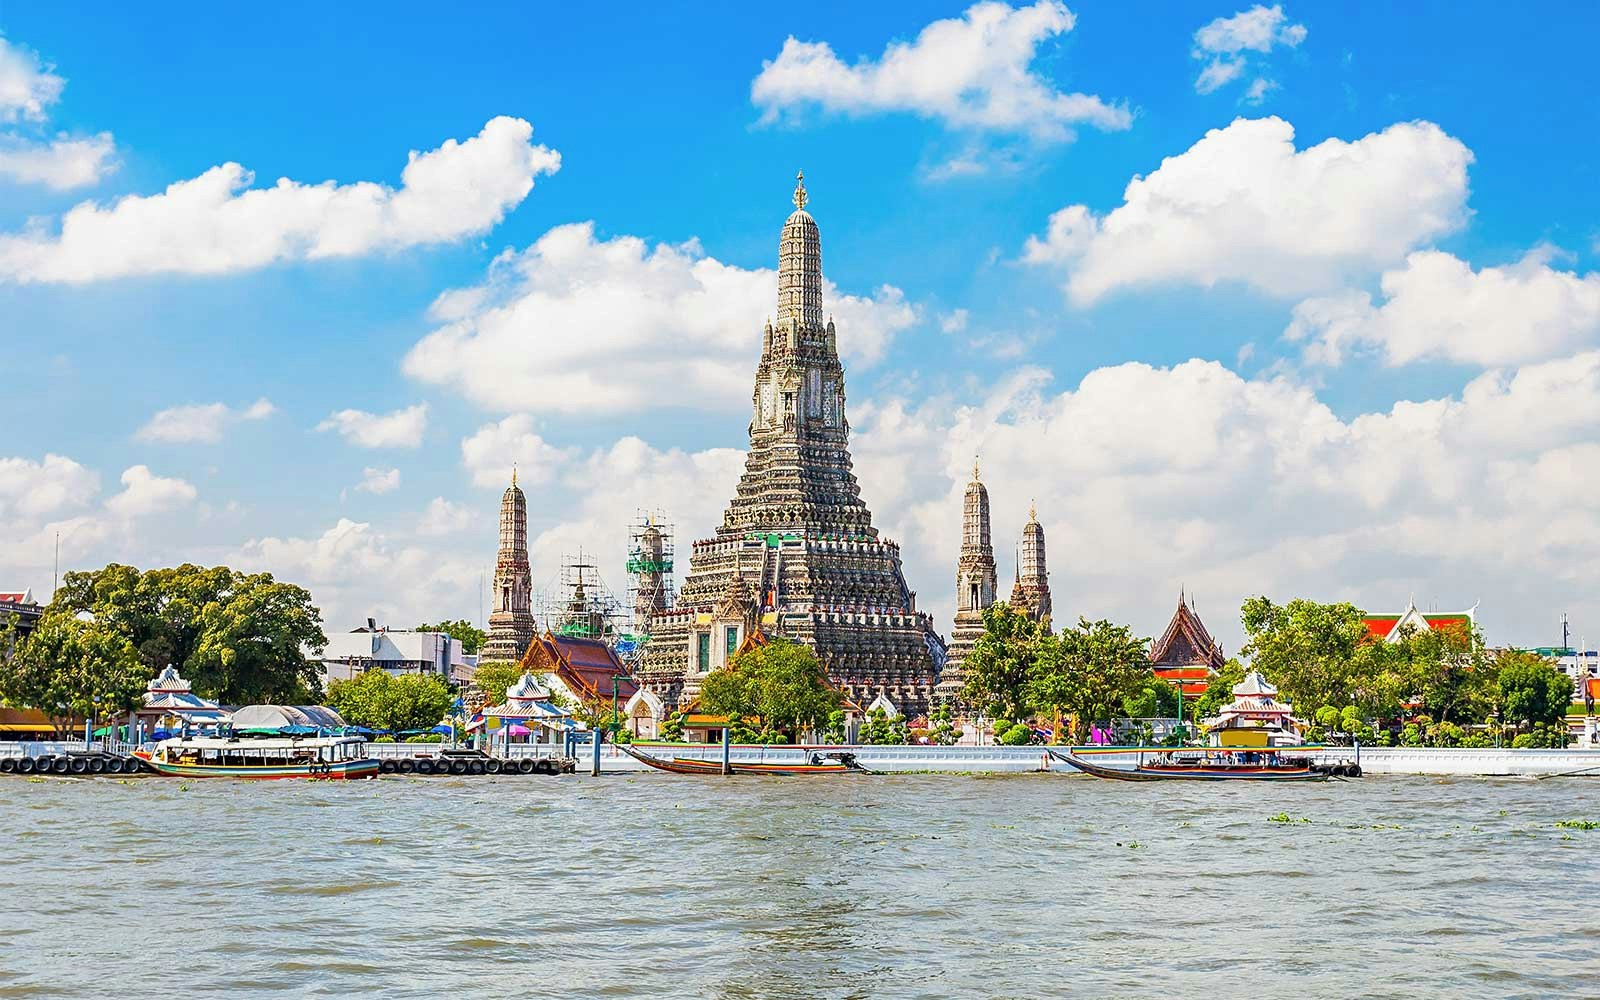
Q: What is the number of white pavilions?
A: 3